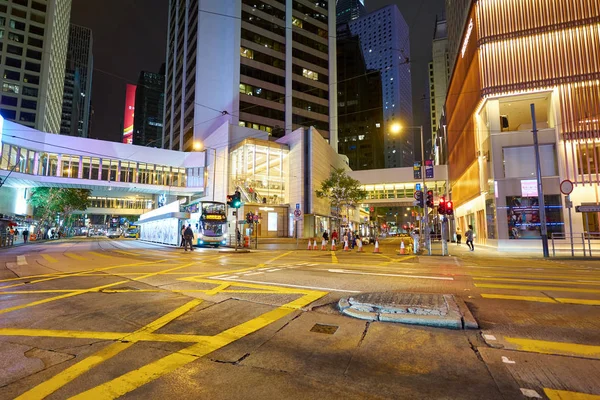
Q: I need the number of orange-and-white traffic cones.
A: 8